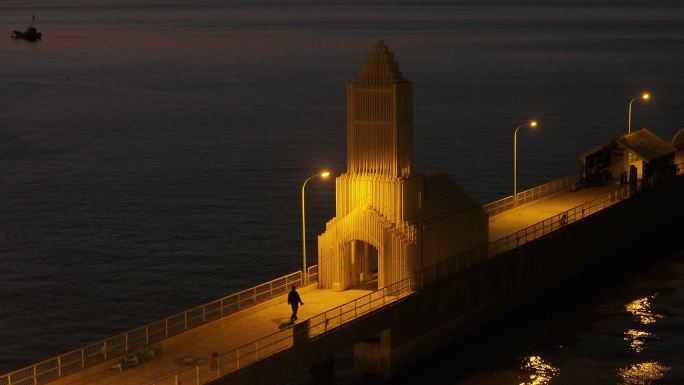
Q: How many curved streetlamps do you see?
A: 3